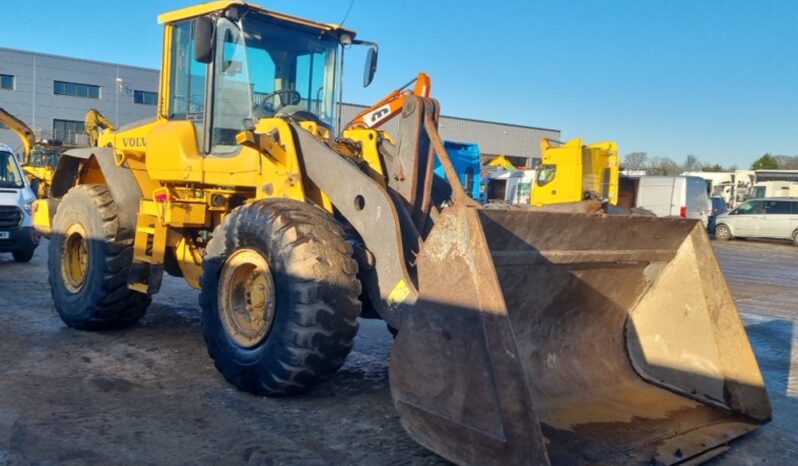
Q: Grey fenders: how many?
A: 1